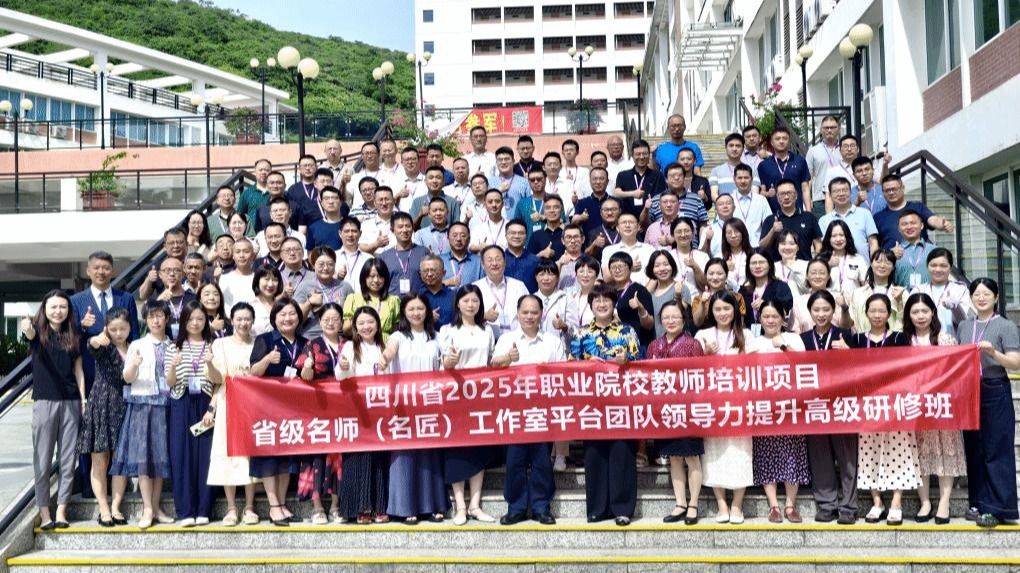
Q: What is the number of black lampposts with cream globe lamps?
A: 11